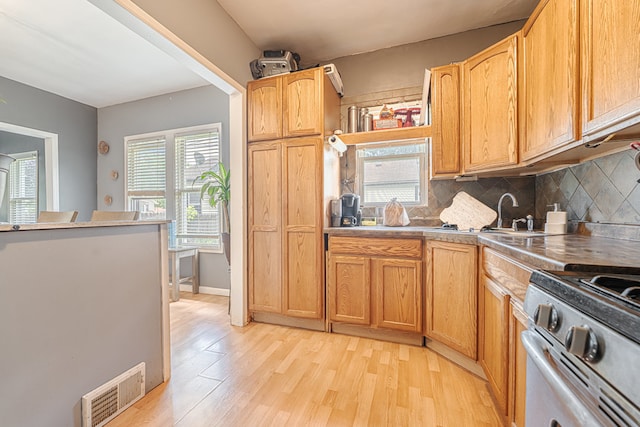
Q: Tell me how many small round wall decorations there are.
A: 3